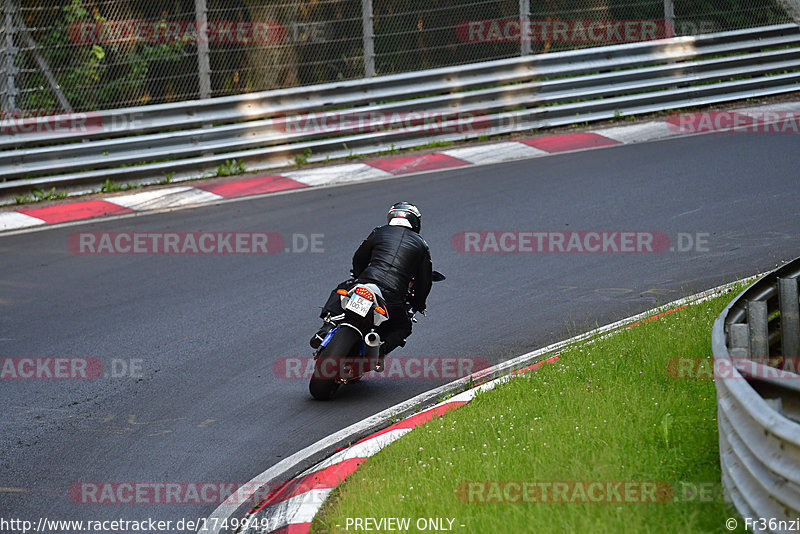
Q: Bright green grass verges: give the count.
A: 1